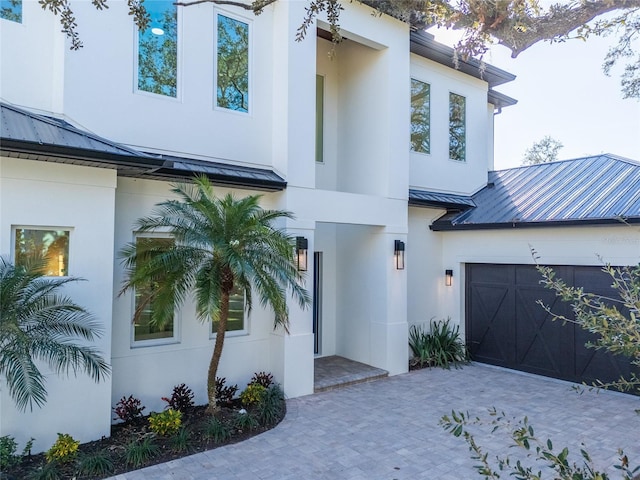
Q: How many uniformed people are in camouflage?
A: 0